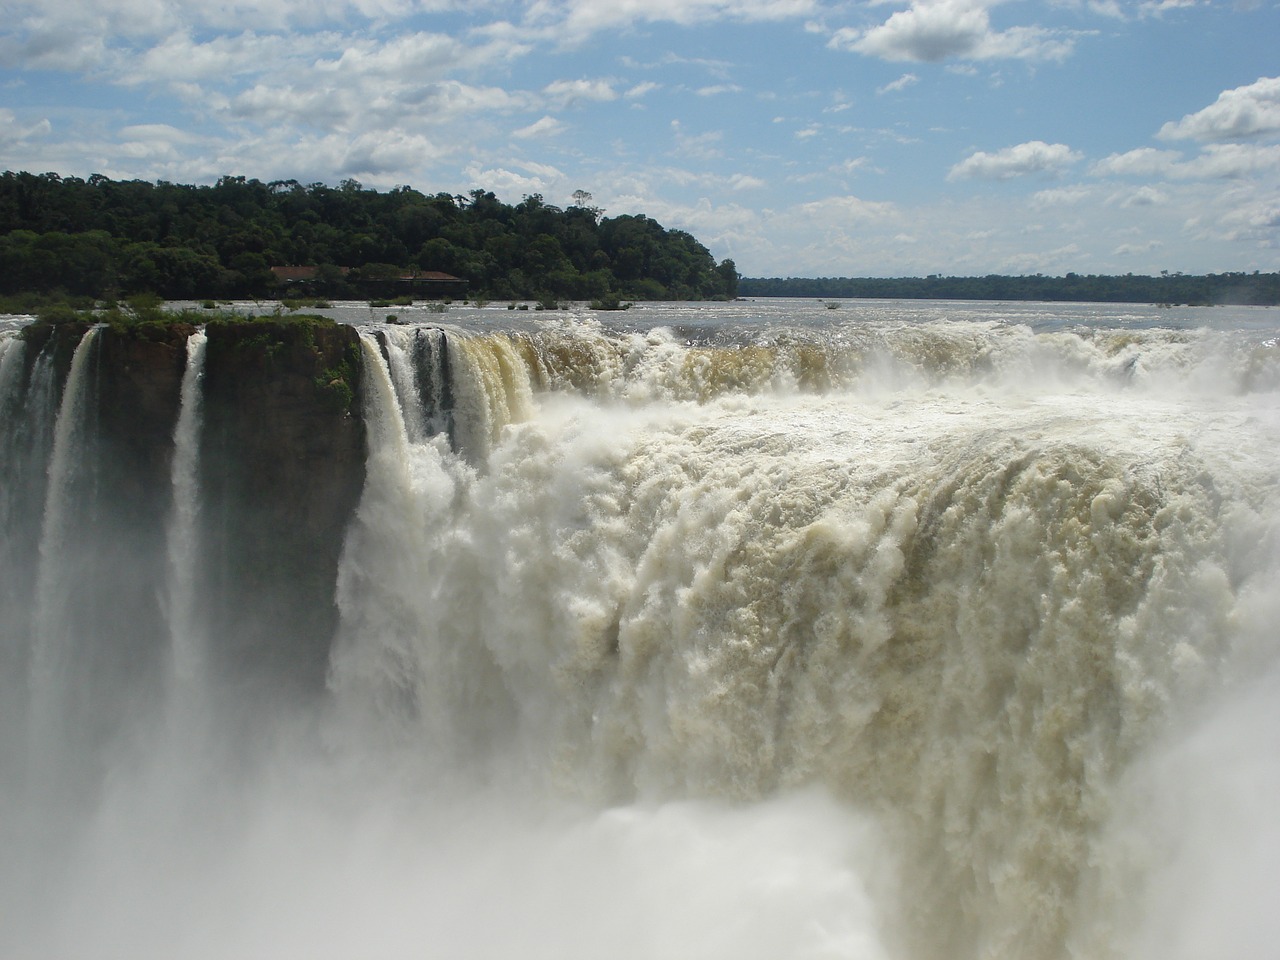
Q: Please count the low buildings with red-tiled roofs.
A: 2